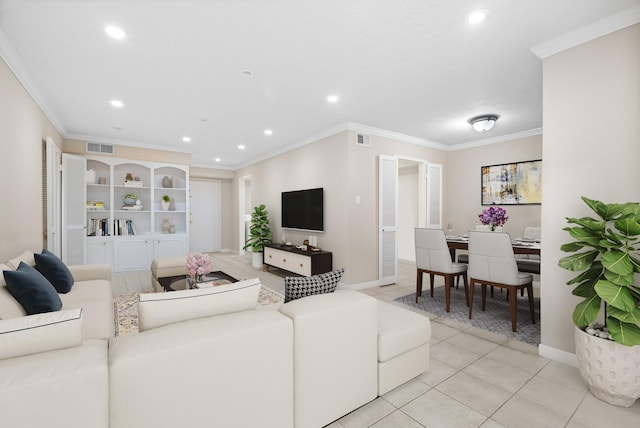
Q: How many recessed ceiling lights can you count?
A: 8